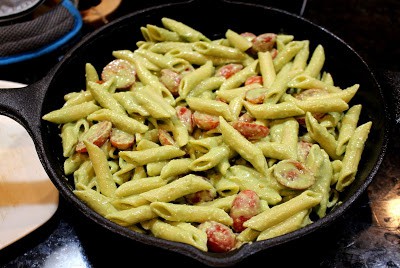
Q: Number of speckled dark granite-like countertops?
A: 1